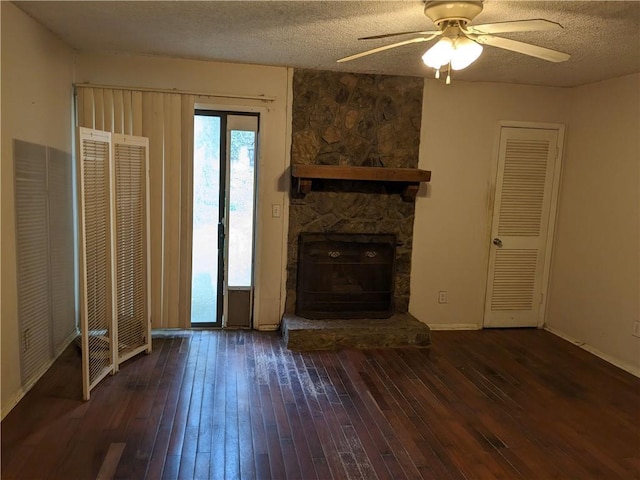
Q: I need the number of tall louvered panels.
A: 2